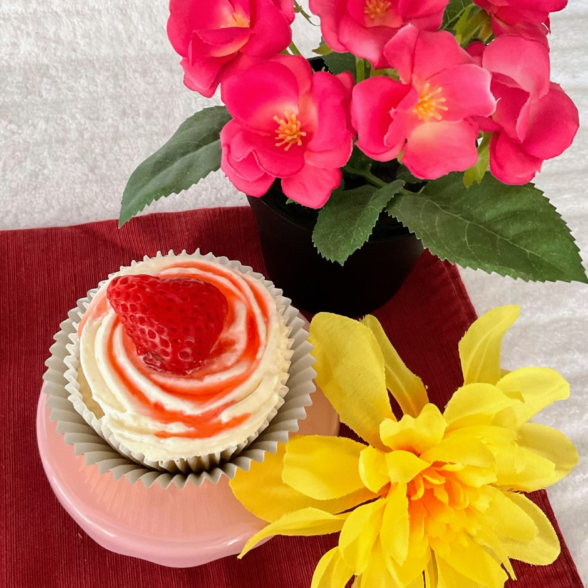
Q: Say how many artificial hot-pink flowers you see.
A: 6